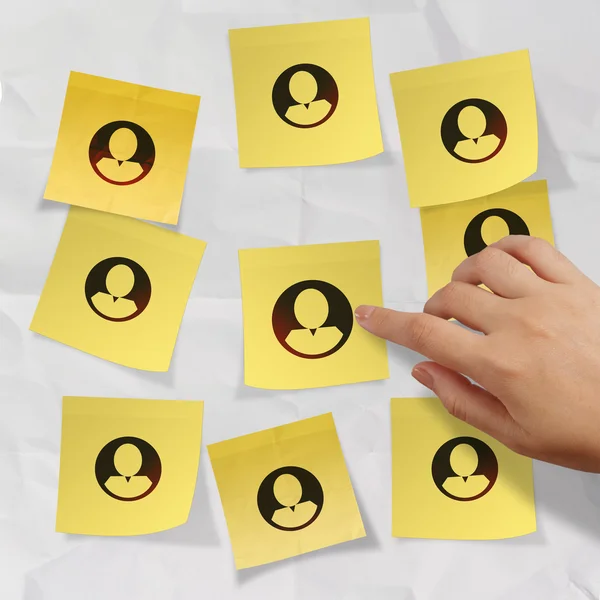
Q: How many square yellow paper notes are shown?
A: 9